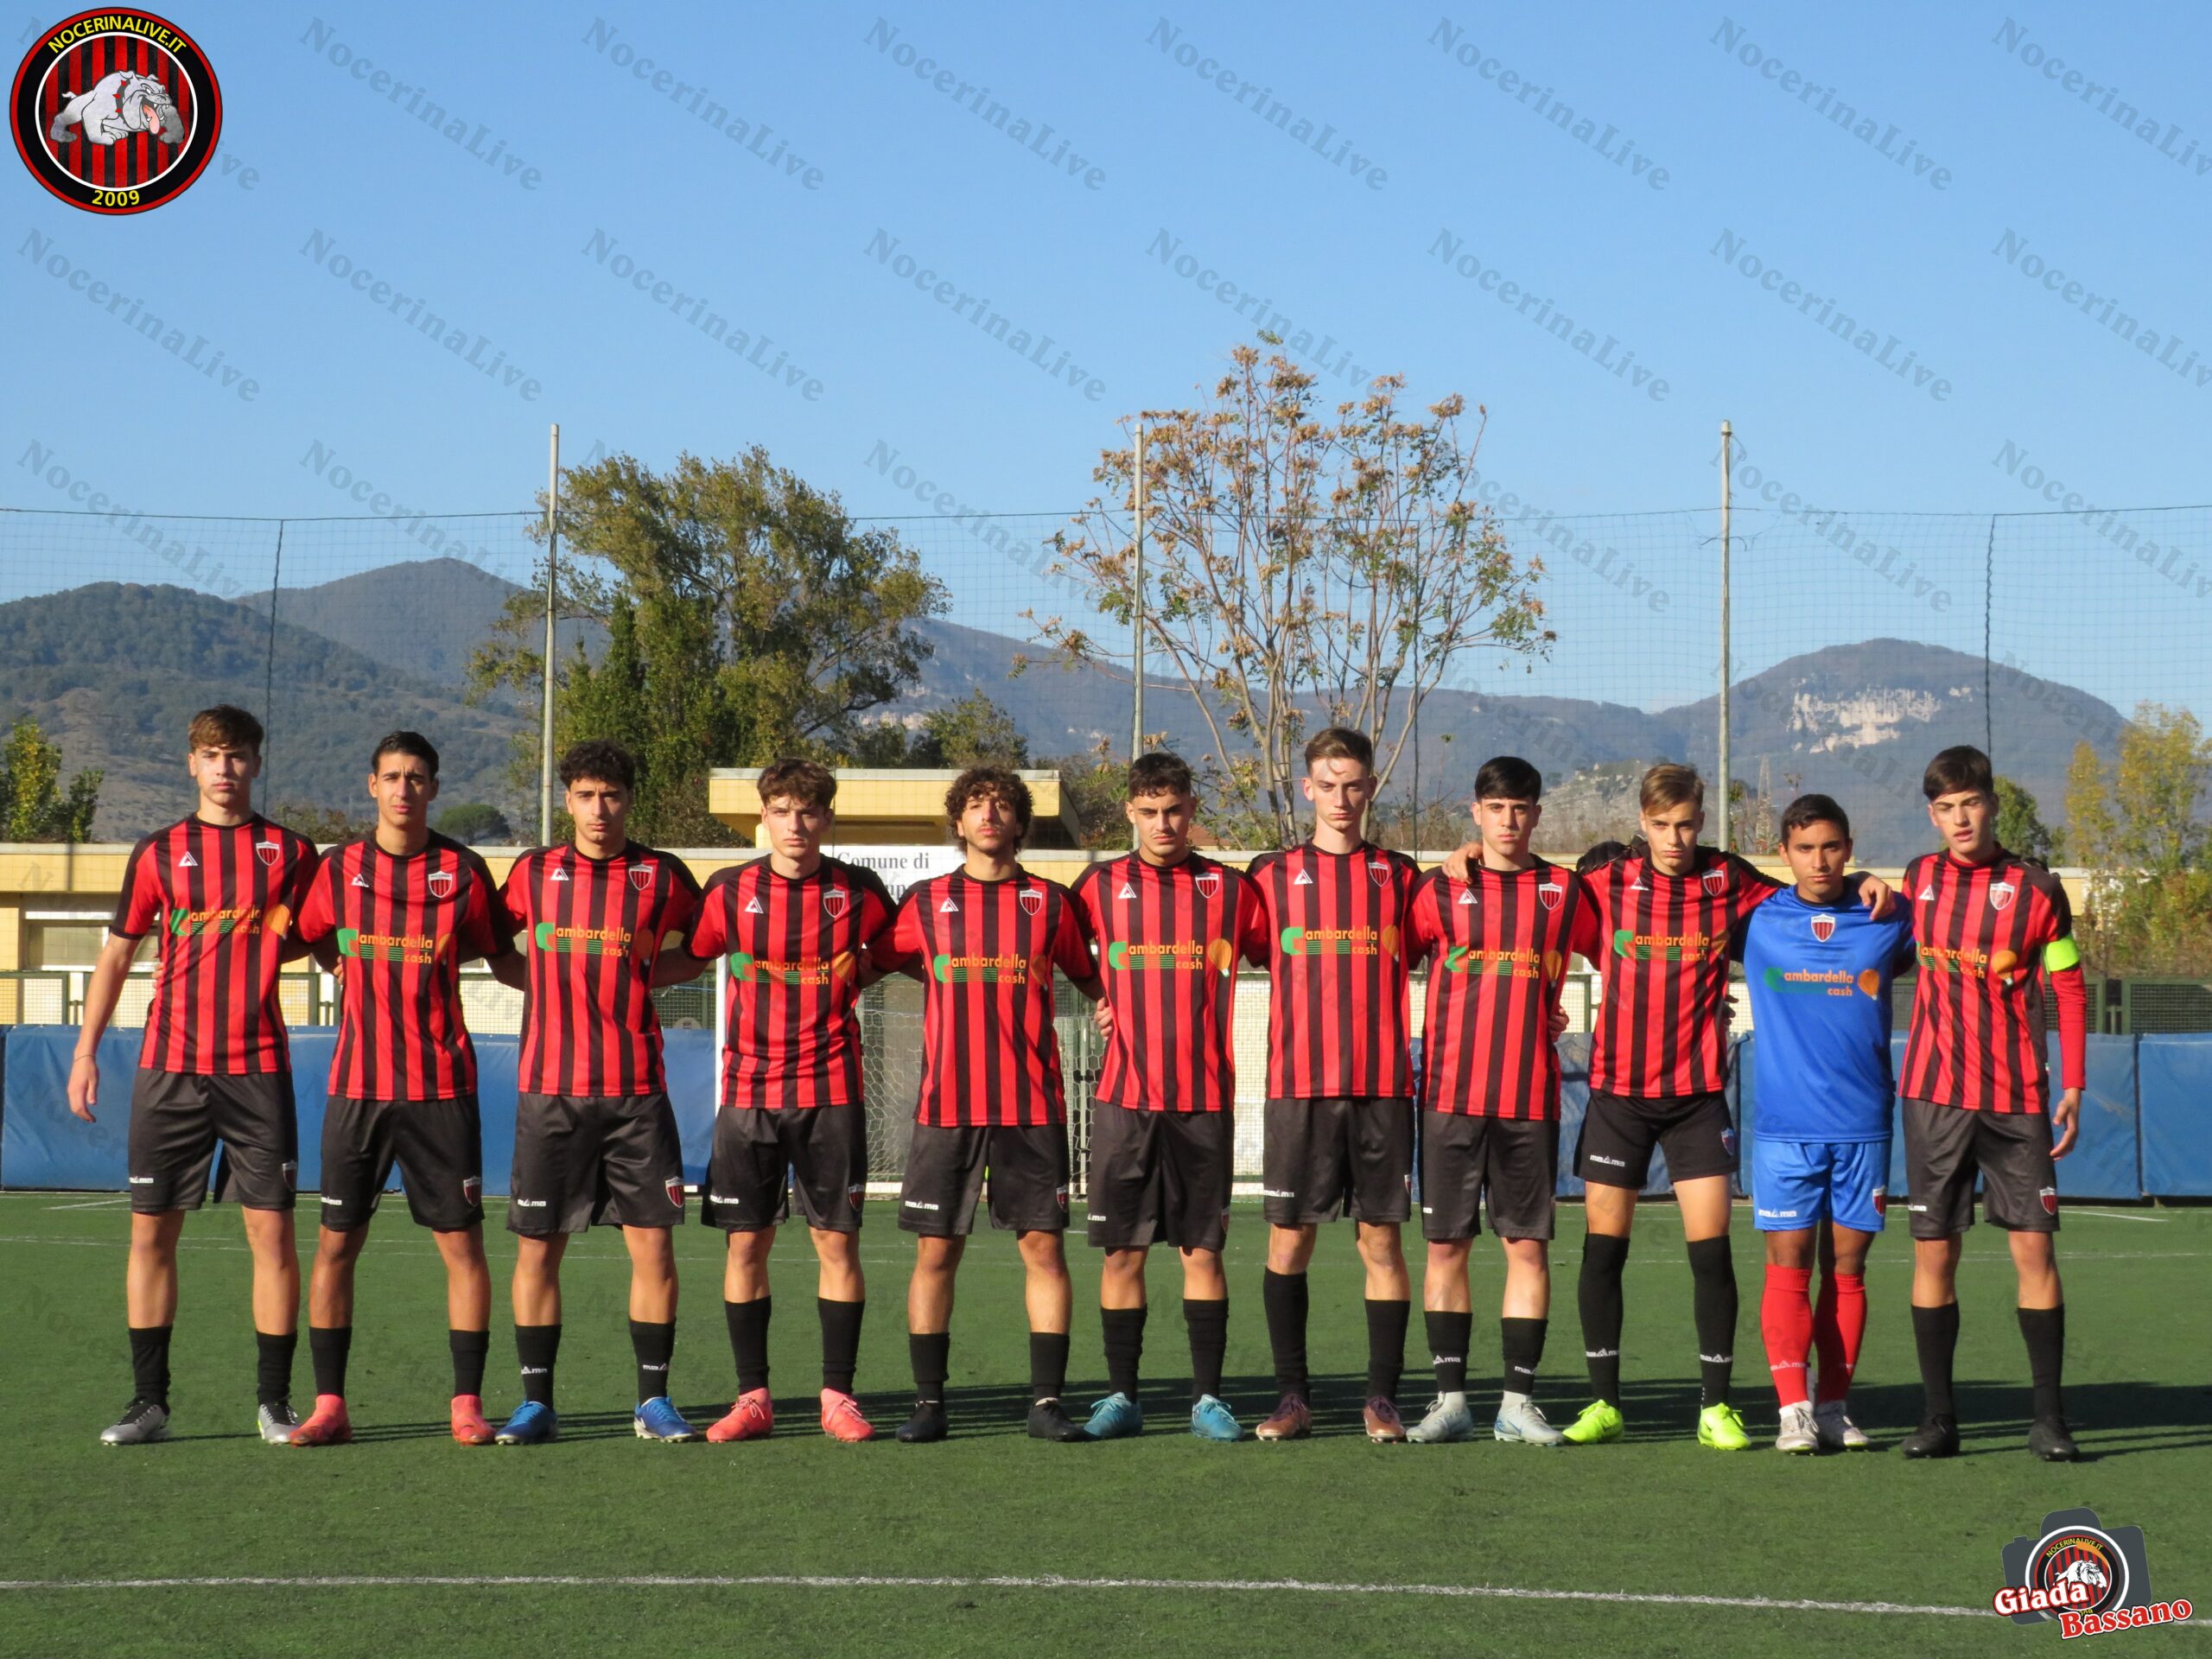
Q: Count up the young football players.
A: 11